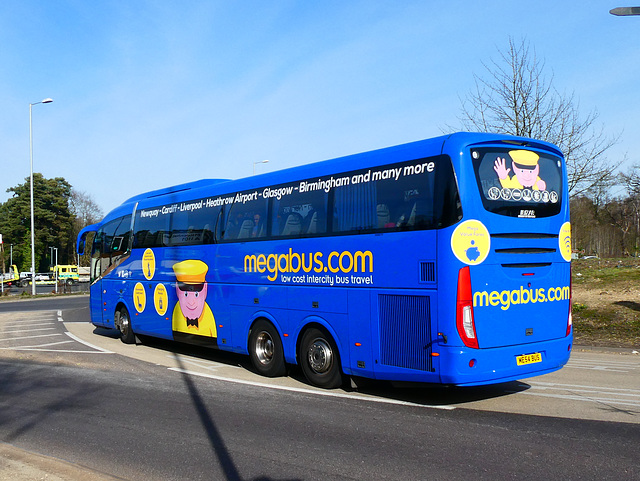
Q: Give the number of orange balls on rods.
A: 0